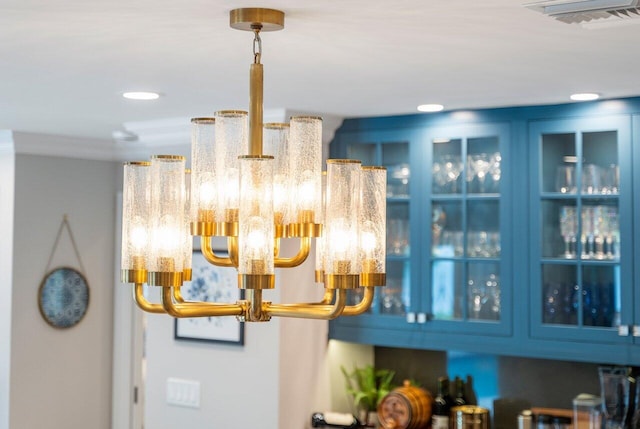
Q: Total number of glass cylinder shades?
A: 11